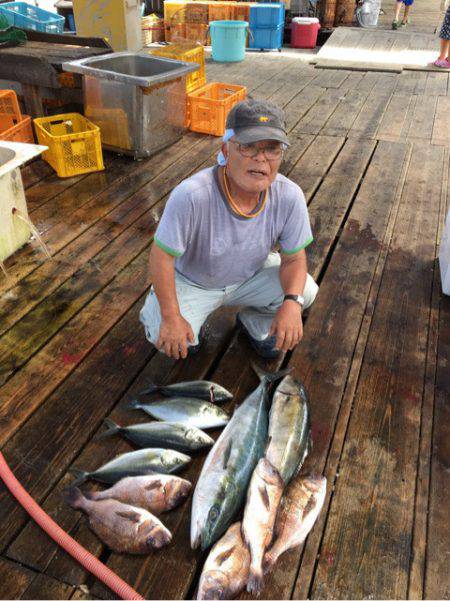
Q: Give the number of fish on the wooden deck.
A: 11